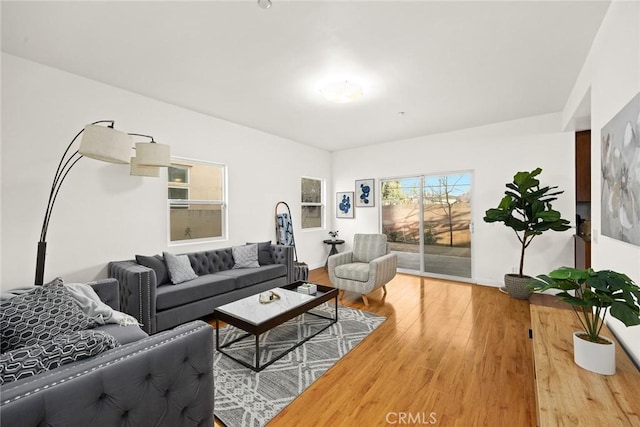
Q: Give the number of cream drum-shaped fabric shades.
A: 3